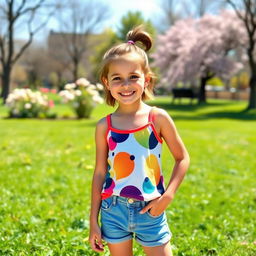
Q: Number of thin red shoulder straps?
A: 2